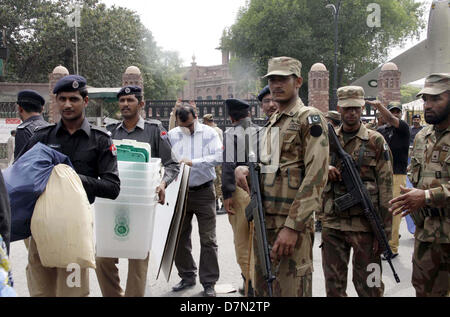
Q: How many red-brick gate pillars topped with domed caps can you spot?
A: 4